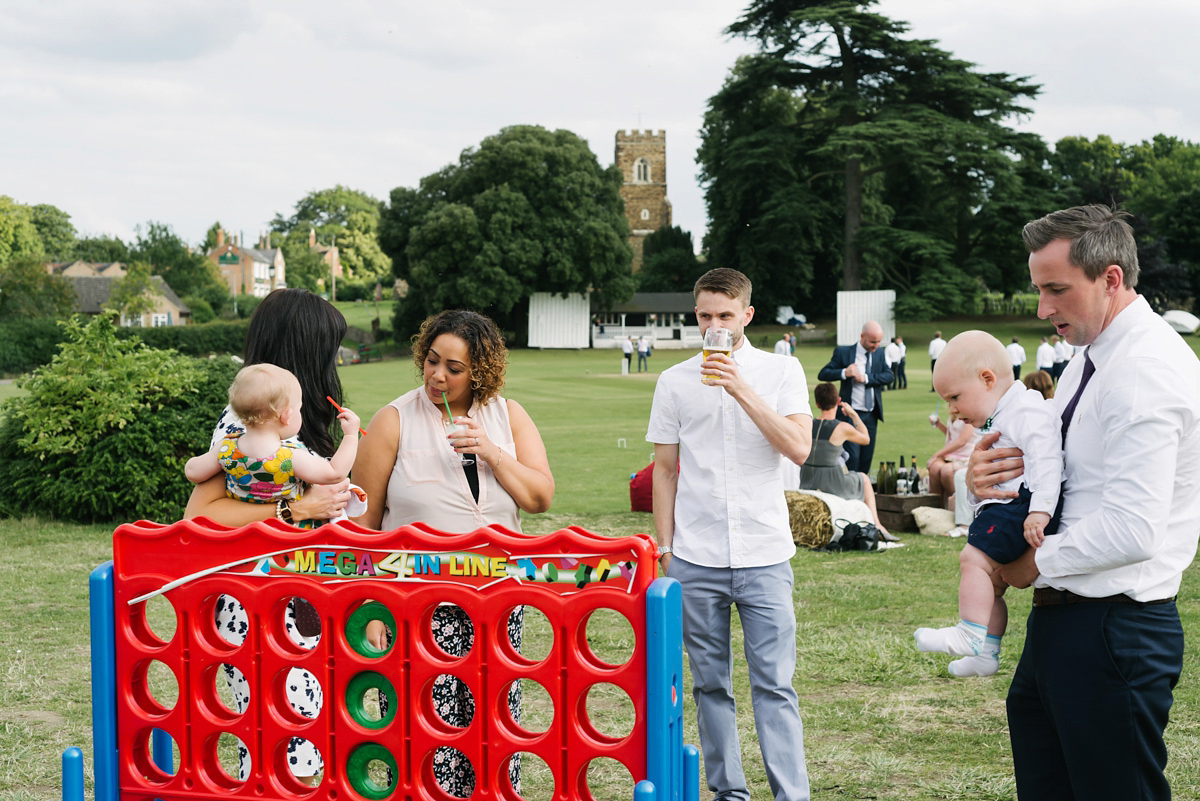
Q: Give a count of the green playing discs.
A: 3